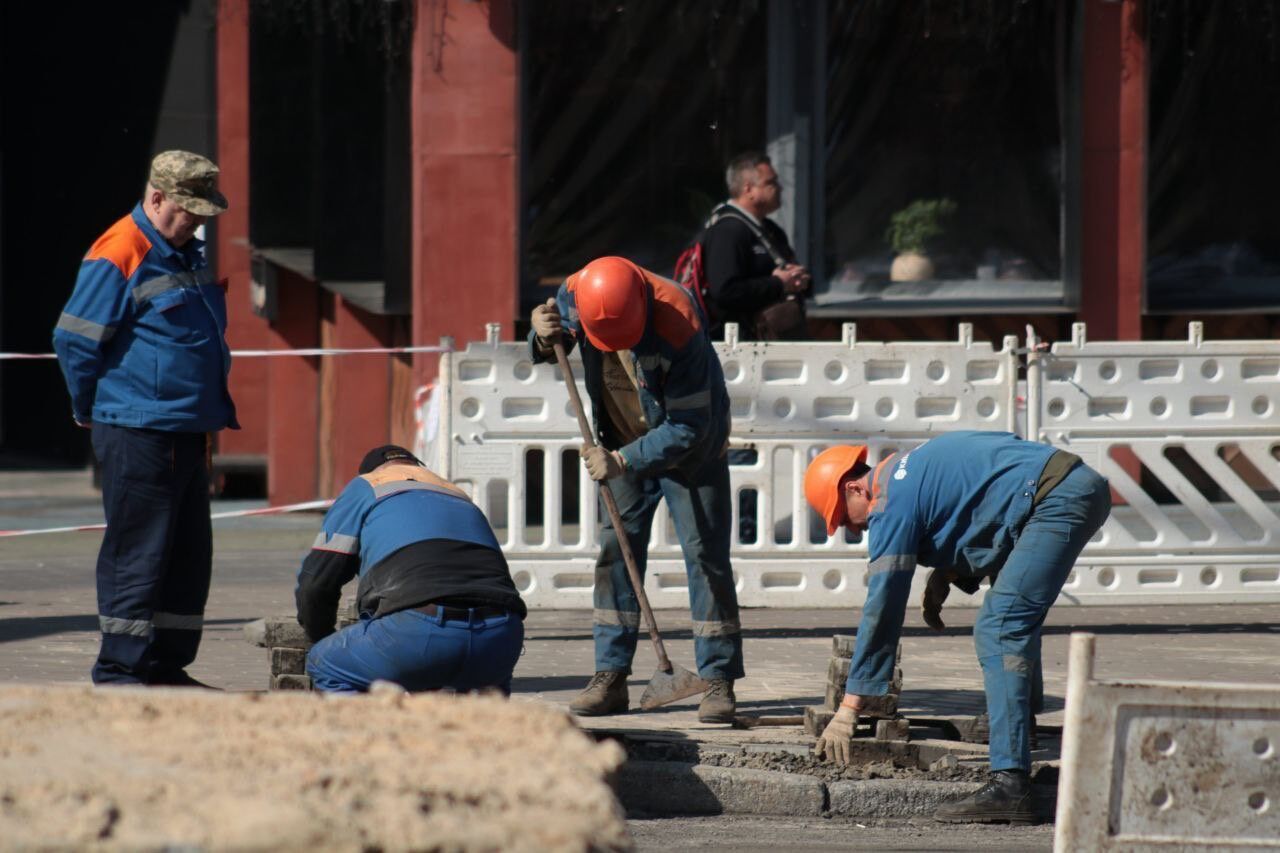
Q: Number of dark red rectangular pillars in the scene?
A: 3